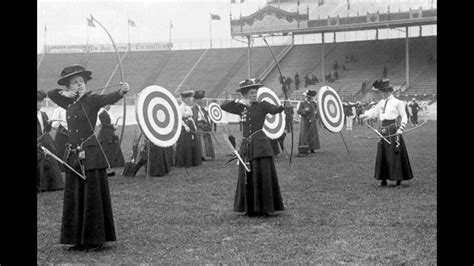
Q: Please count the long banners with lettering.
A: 1